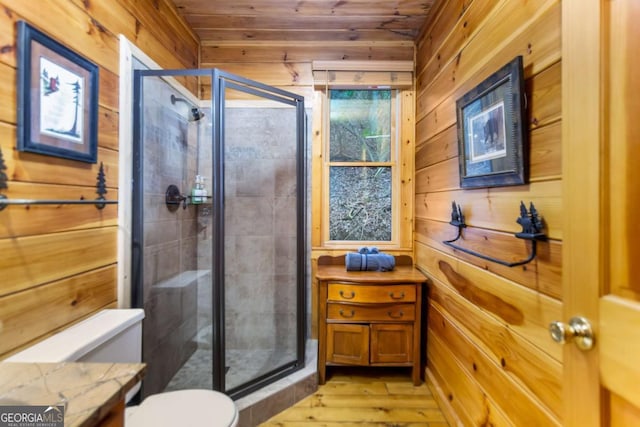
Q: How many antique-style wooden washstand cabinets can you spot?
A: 1